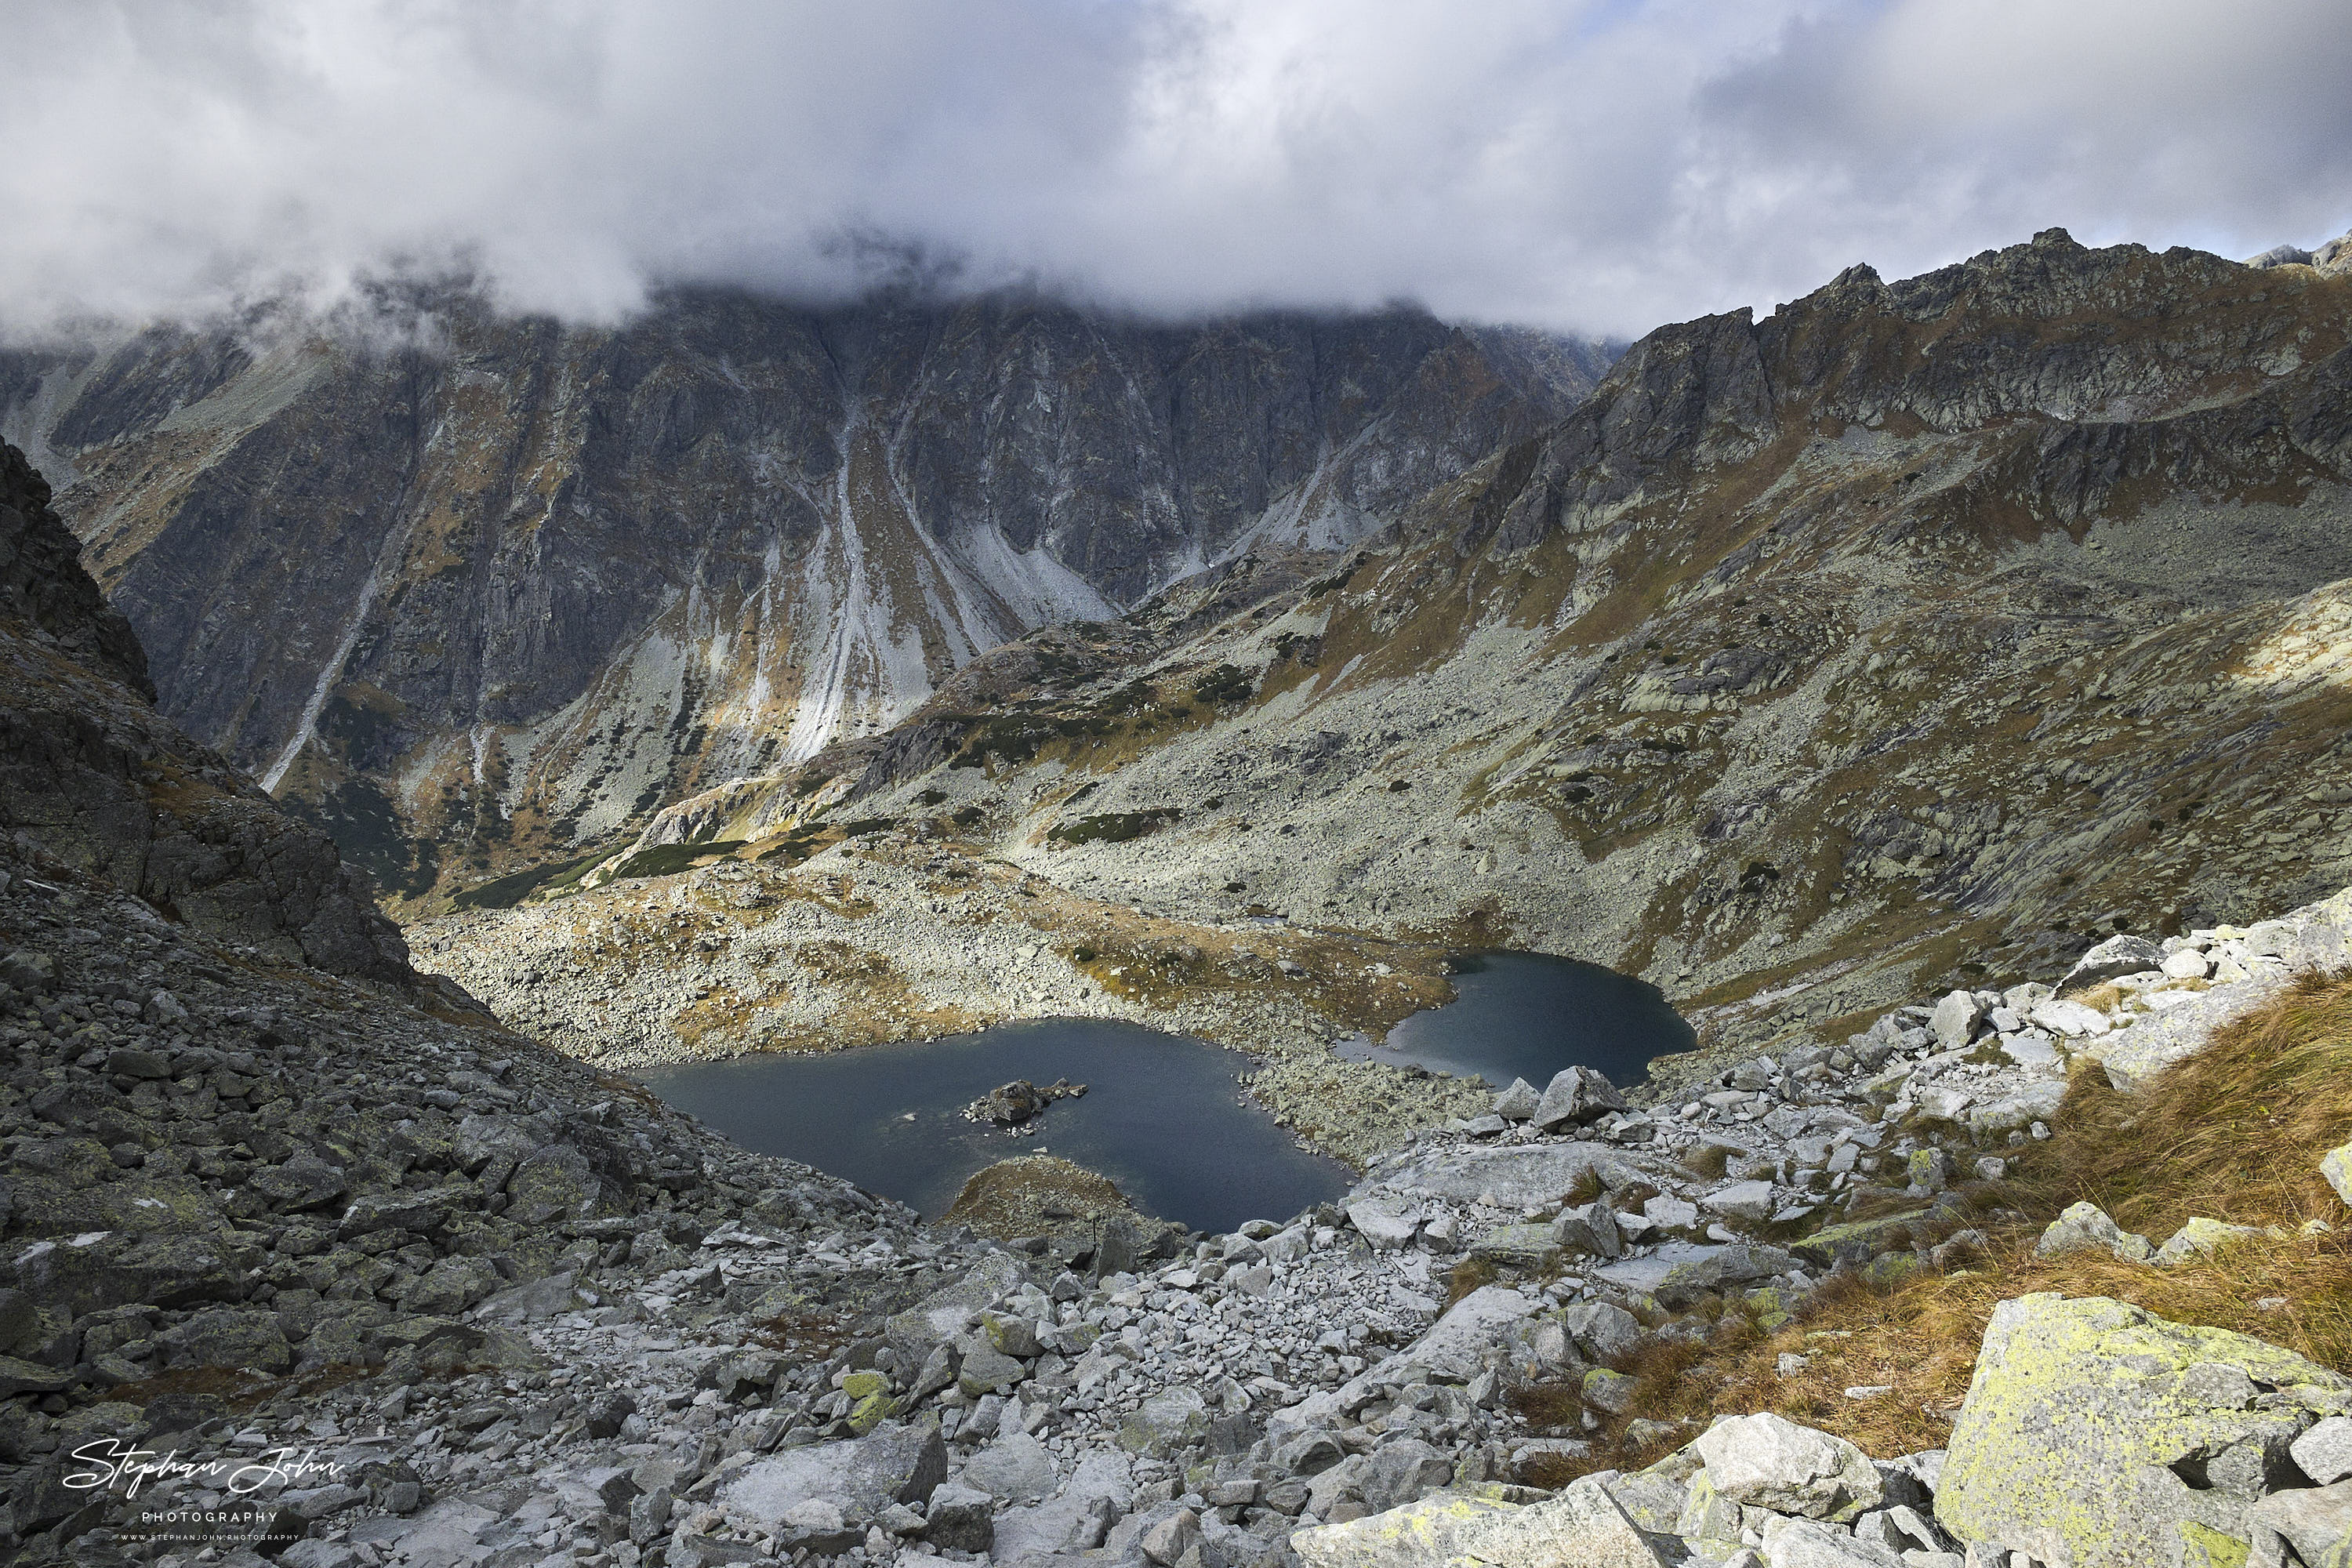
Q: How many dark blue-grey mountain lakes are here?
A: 2